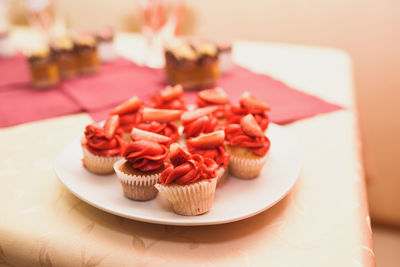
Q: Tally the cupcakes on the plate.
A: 11